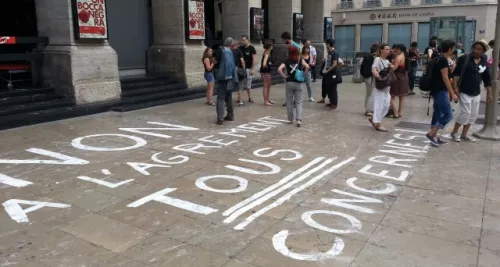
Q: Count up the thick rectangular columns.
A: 5